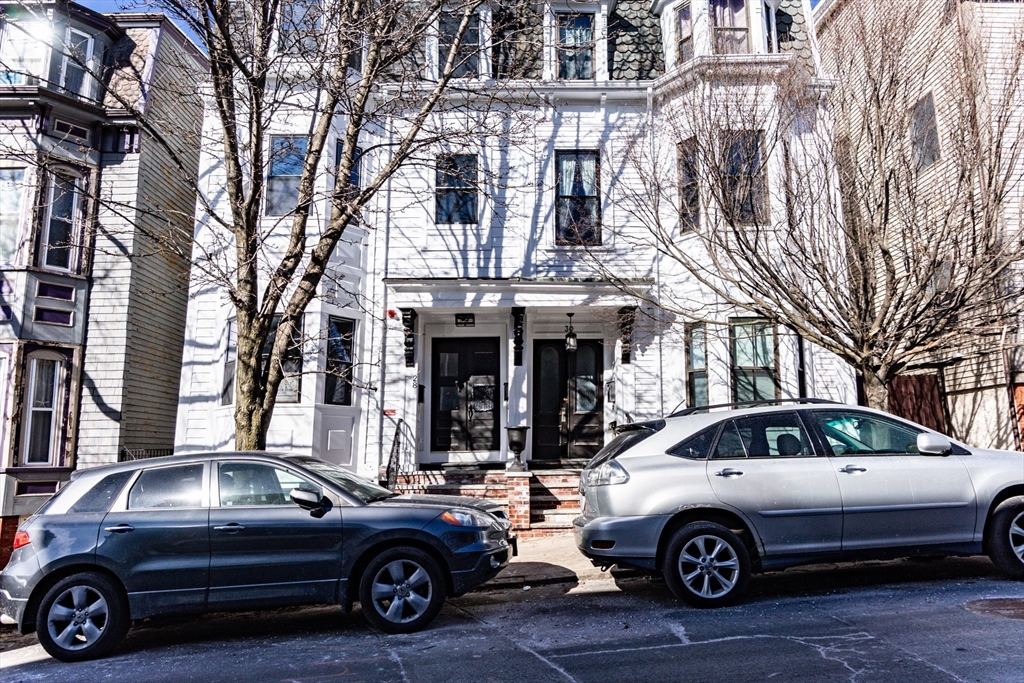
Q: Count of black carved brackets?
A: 3